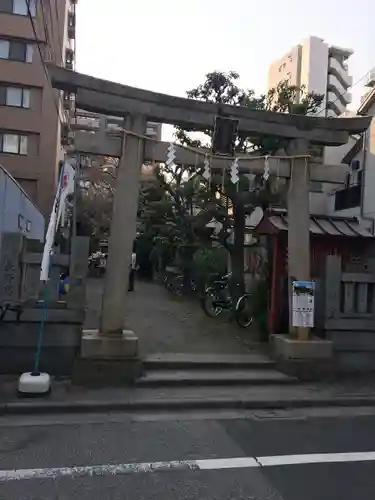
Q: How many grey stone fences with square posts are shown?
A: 2